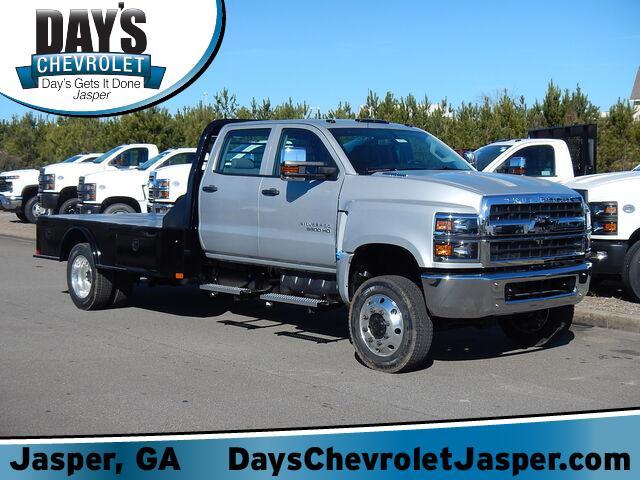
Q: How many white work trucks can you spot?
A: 6